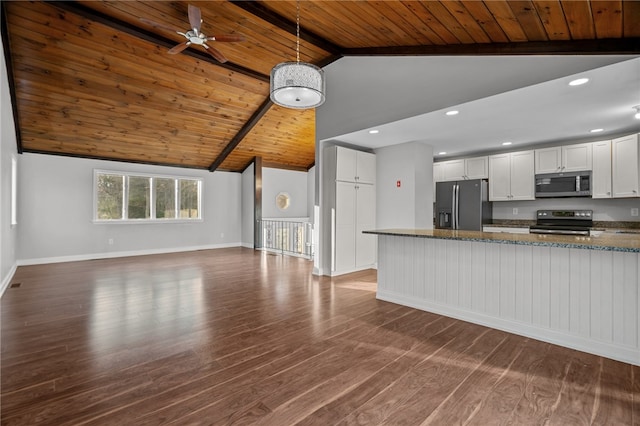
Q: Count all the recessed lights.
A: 6